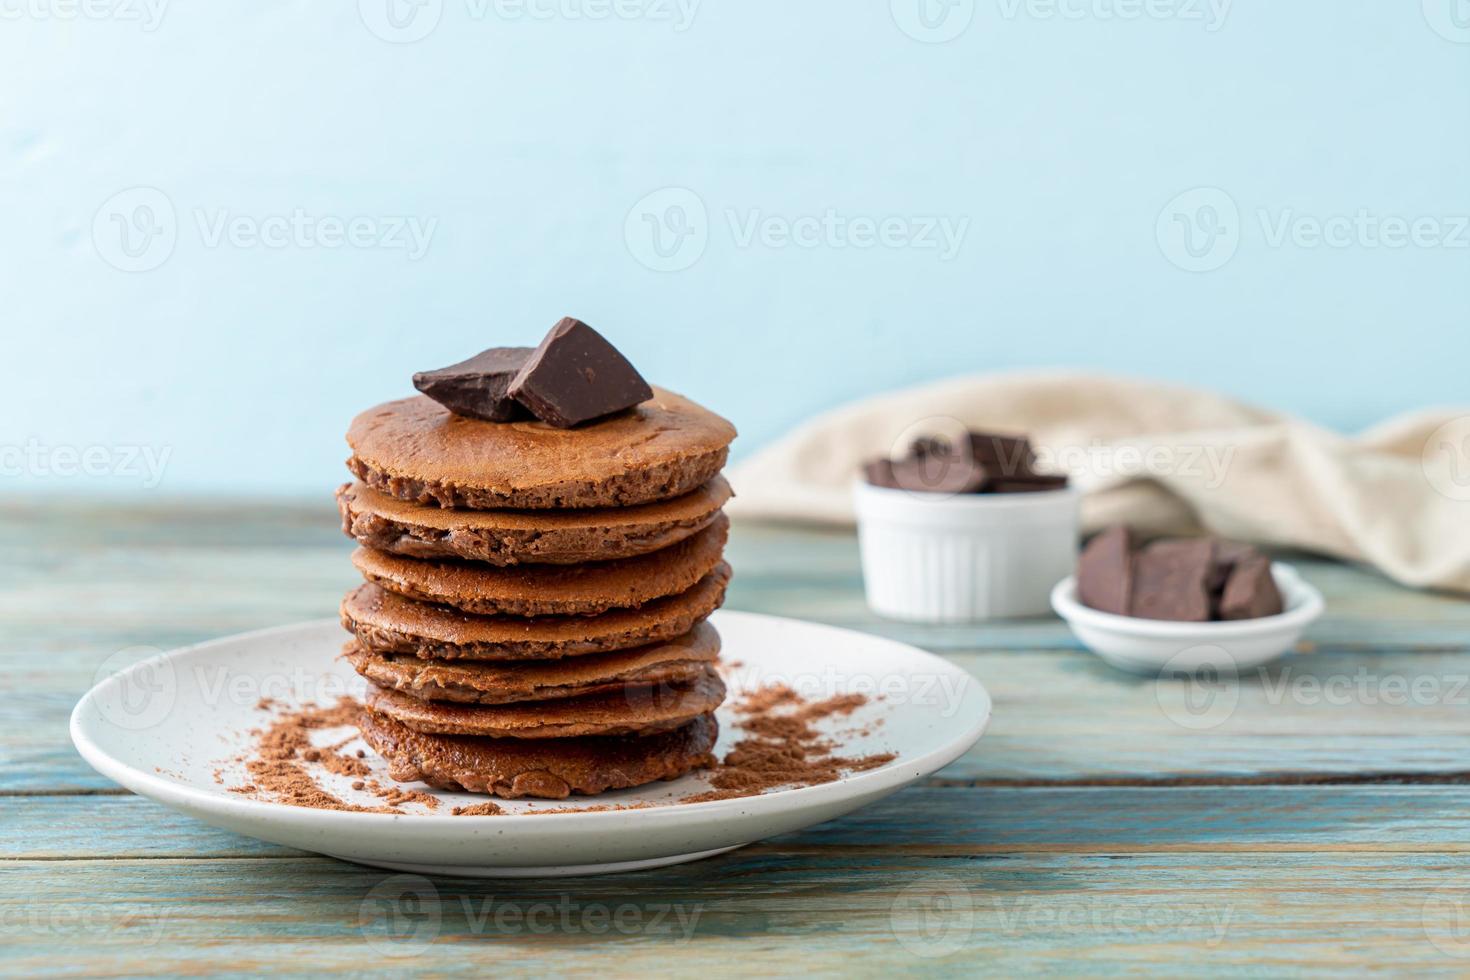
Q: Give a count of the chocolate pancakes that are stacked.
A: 7